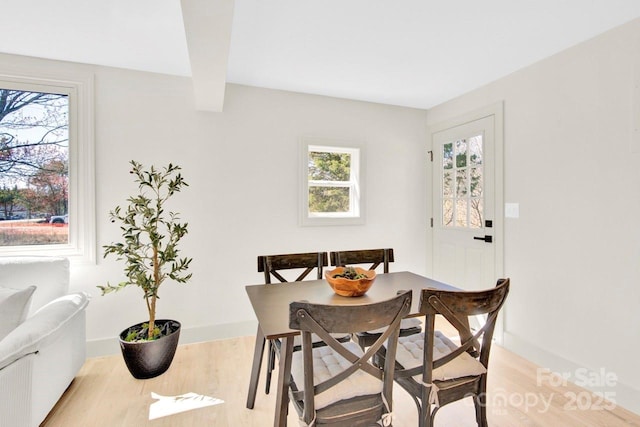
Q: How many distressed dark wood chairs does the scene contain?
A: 4